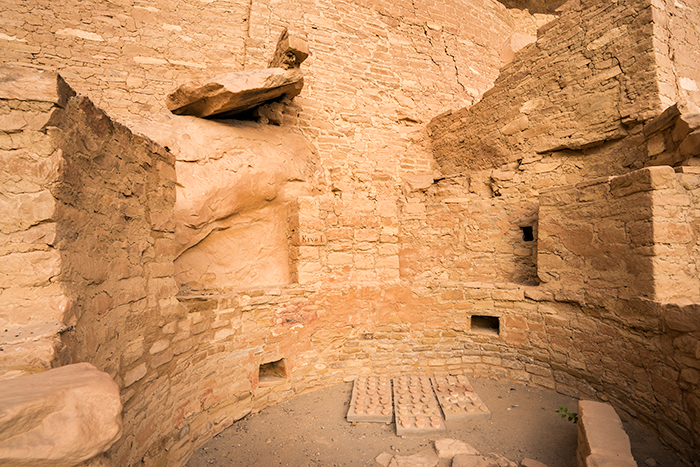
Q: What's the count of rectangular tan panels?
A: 3